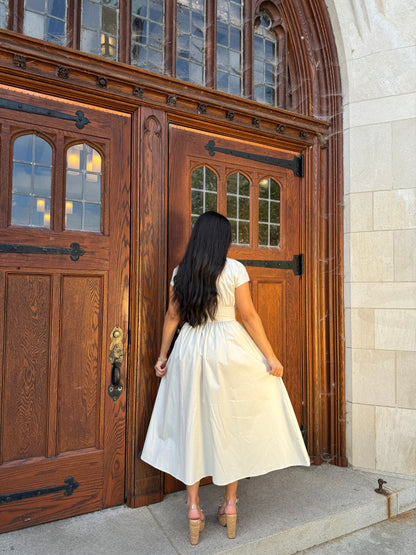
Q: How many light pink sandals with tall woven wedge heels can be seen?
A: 2